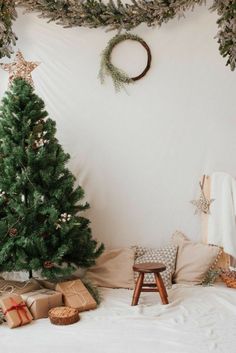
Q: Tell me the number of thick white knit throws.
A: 1